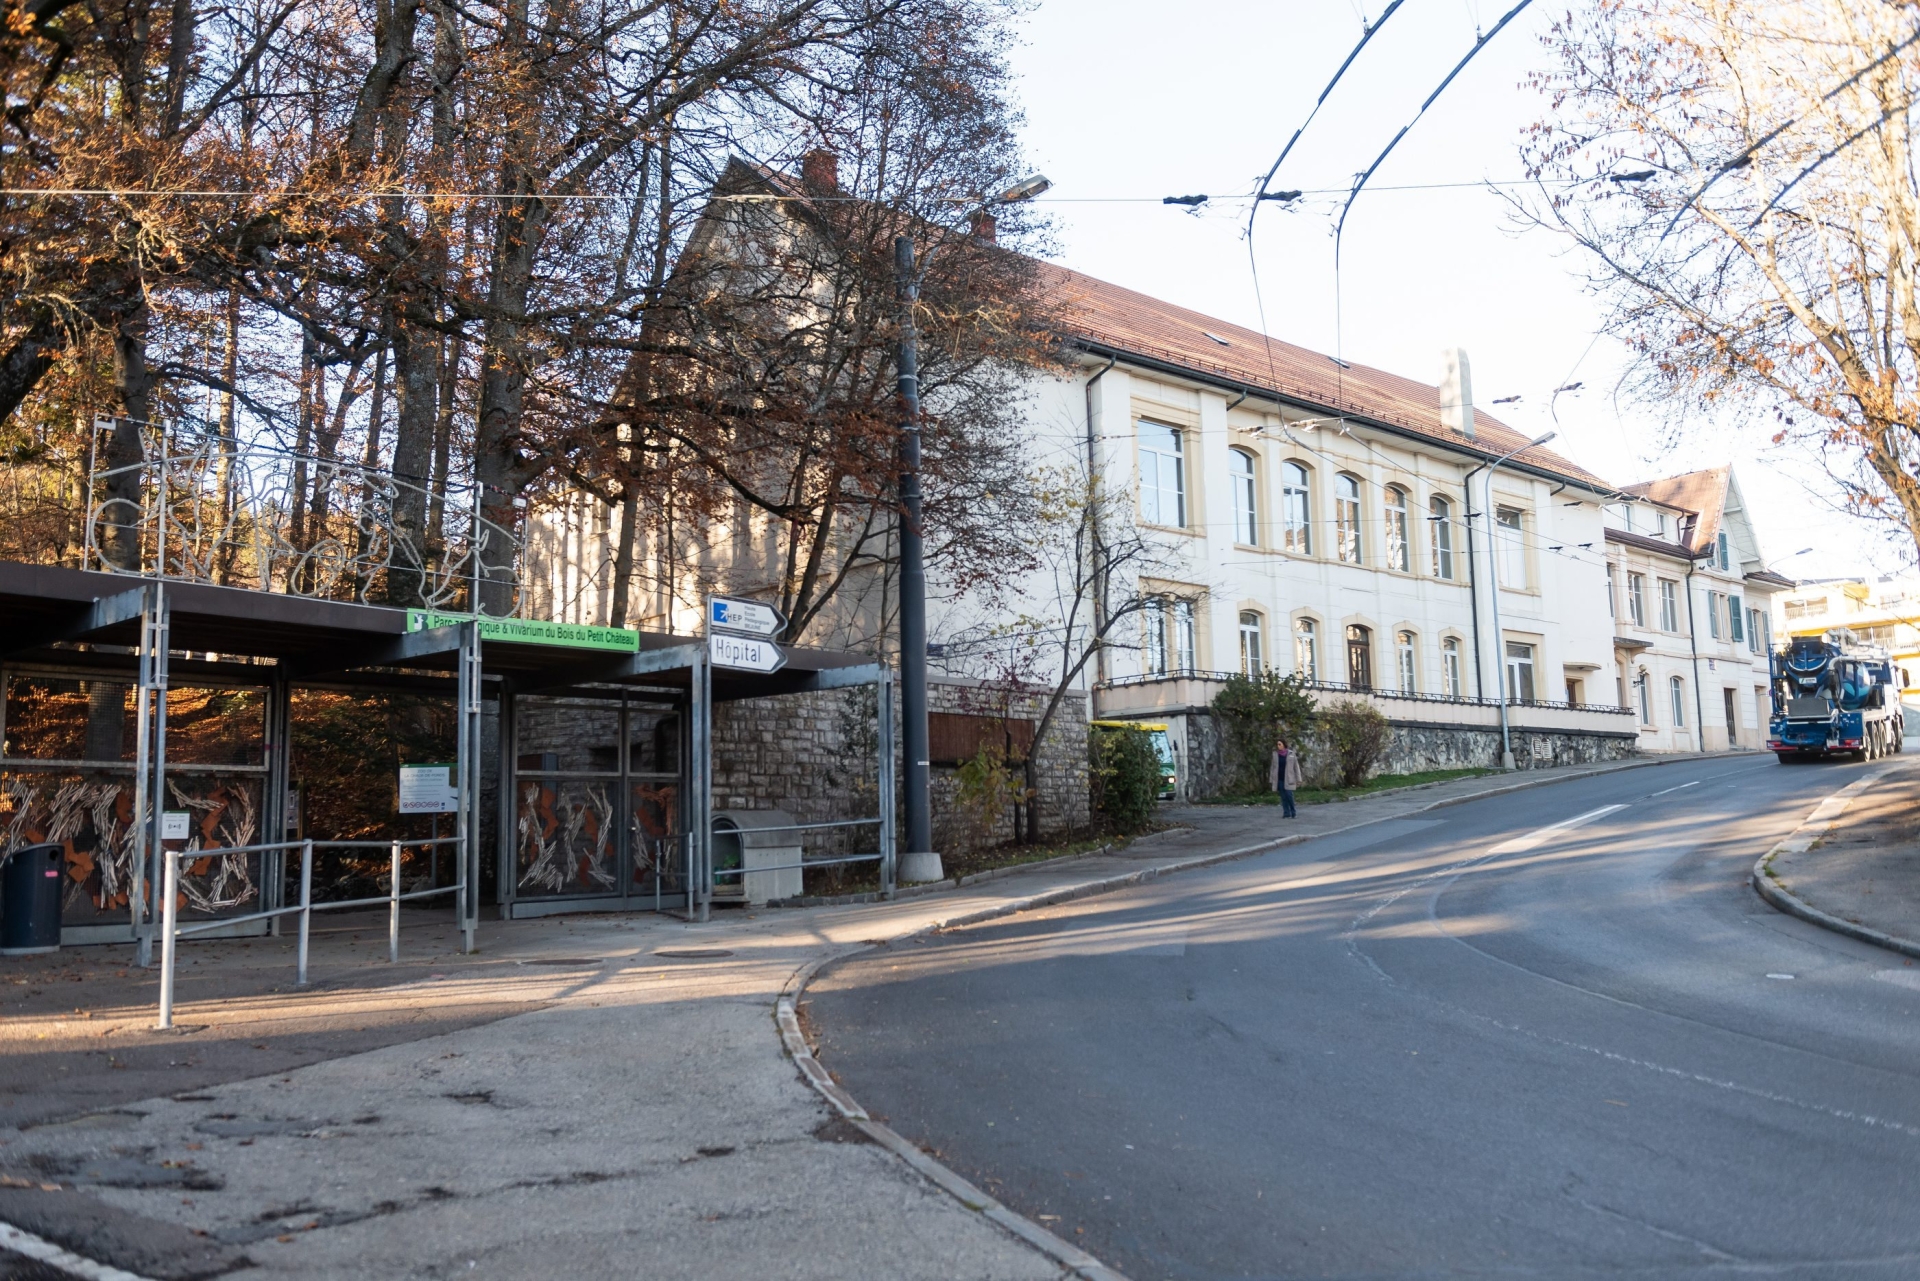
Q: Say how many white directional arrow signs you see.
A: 2